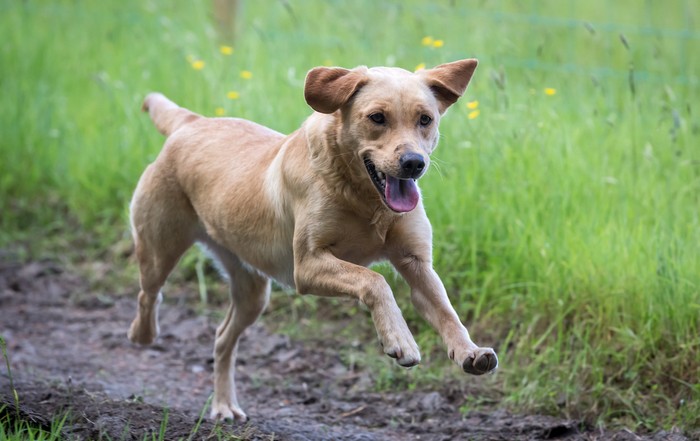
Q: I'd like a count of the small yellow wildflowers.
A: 11